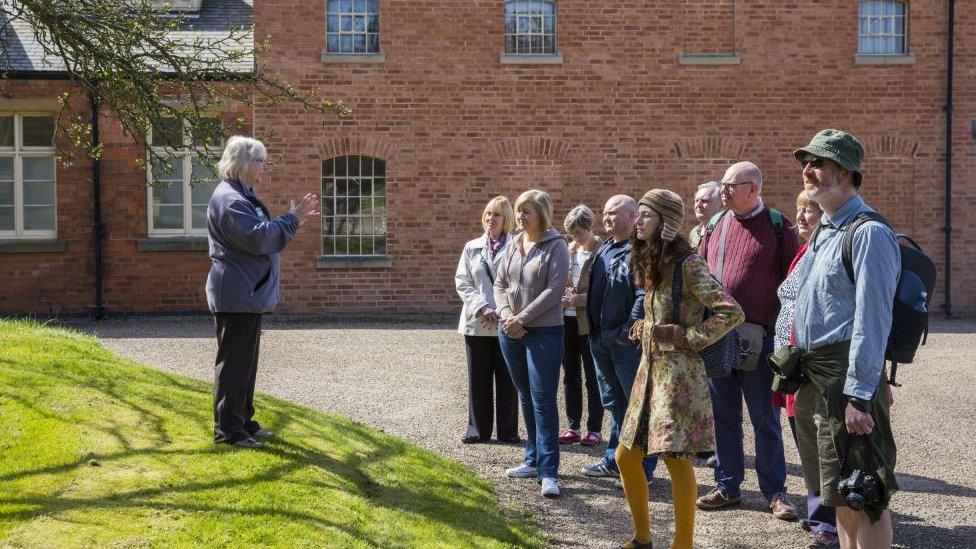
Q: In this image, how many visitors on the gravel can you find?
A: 9